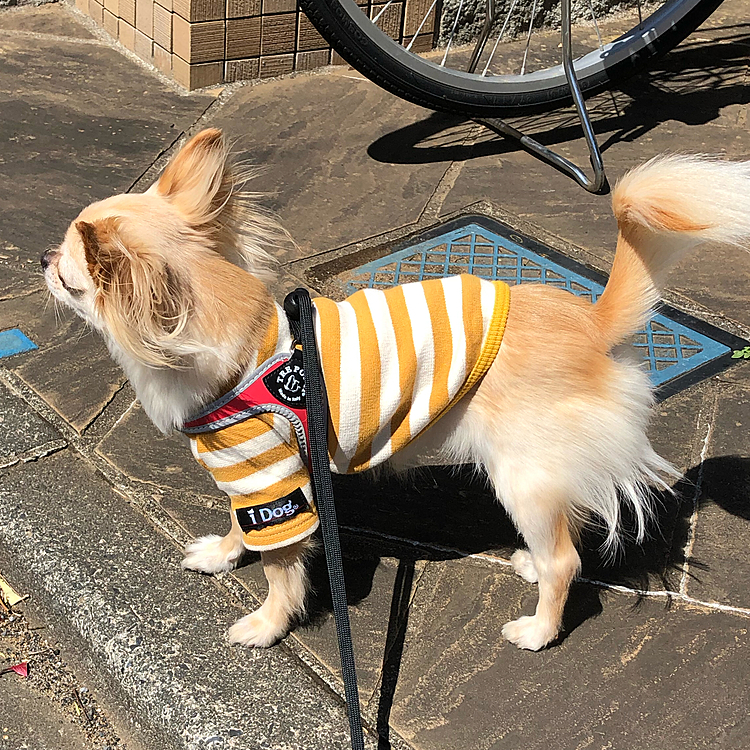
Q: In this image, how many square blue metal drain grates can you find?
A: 1